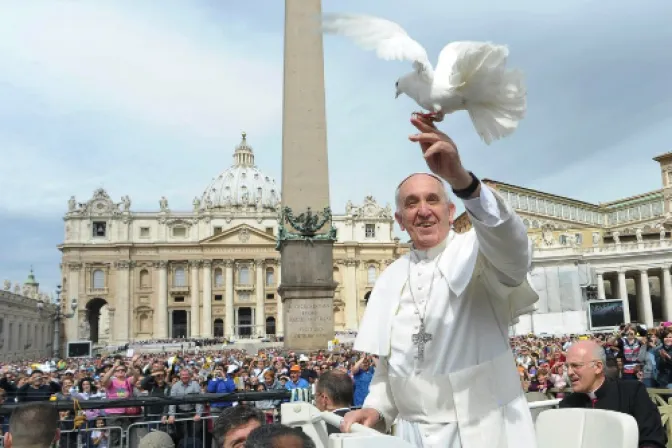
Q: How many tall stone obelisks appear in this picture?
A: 1